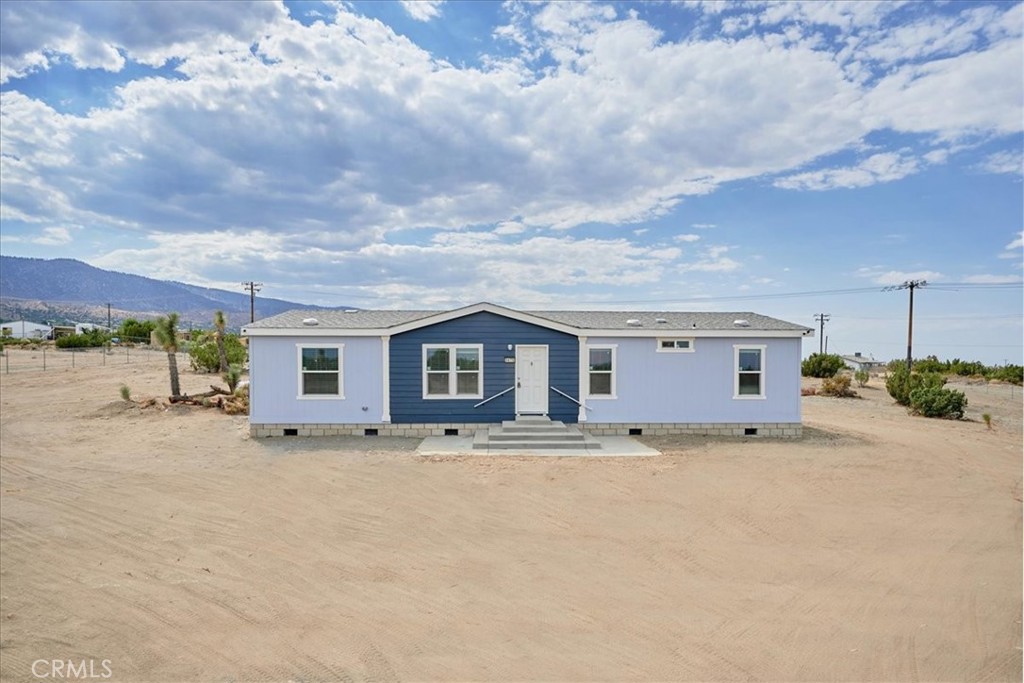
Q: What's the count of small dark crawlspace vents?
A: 5